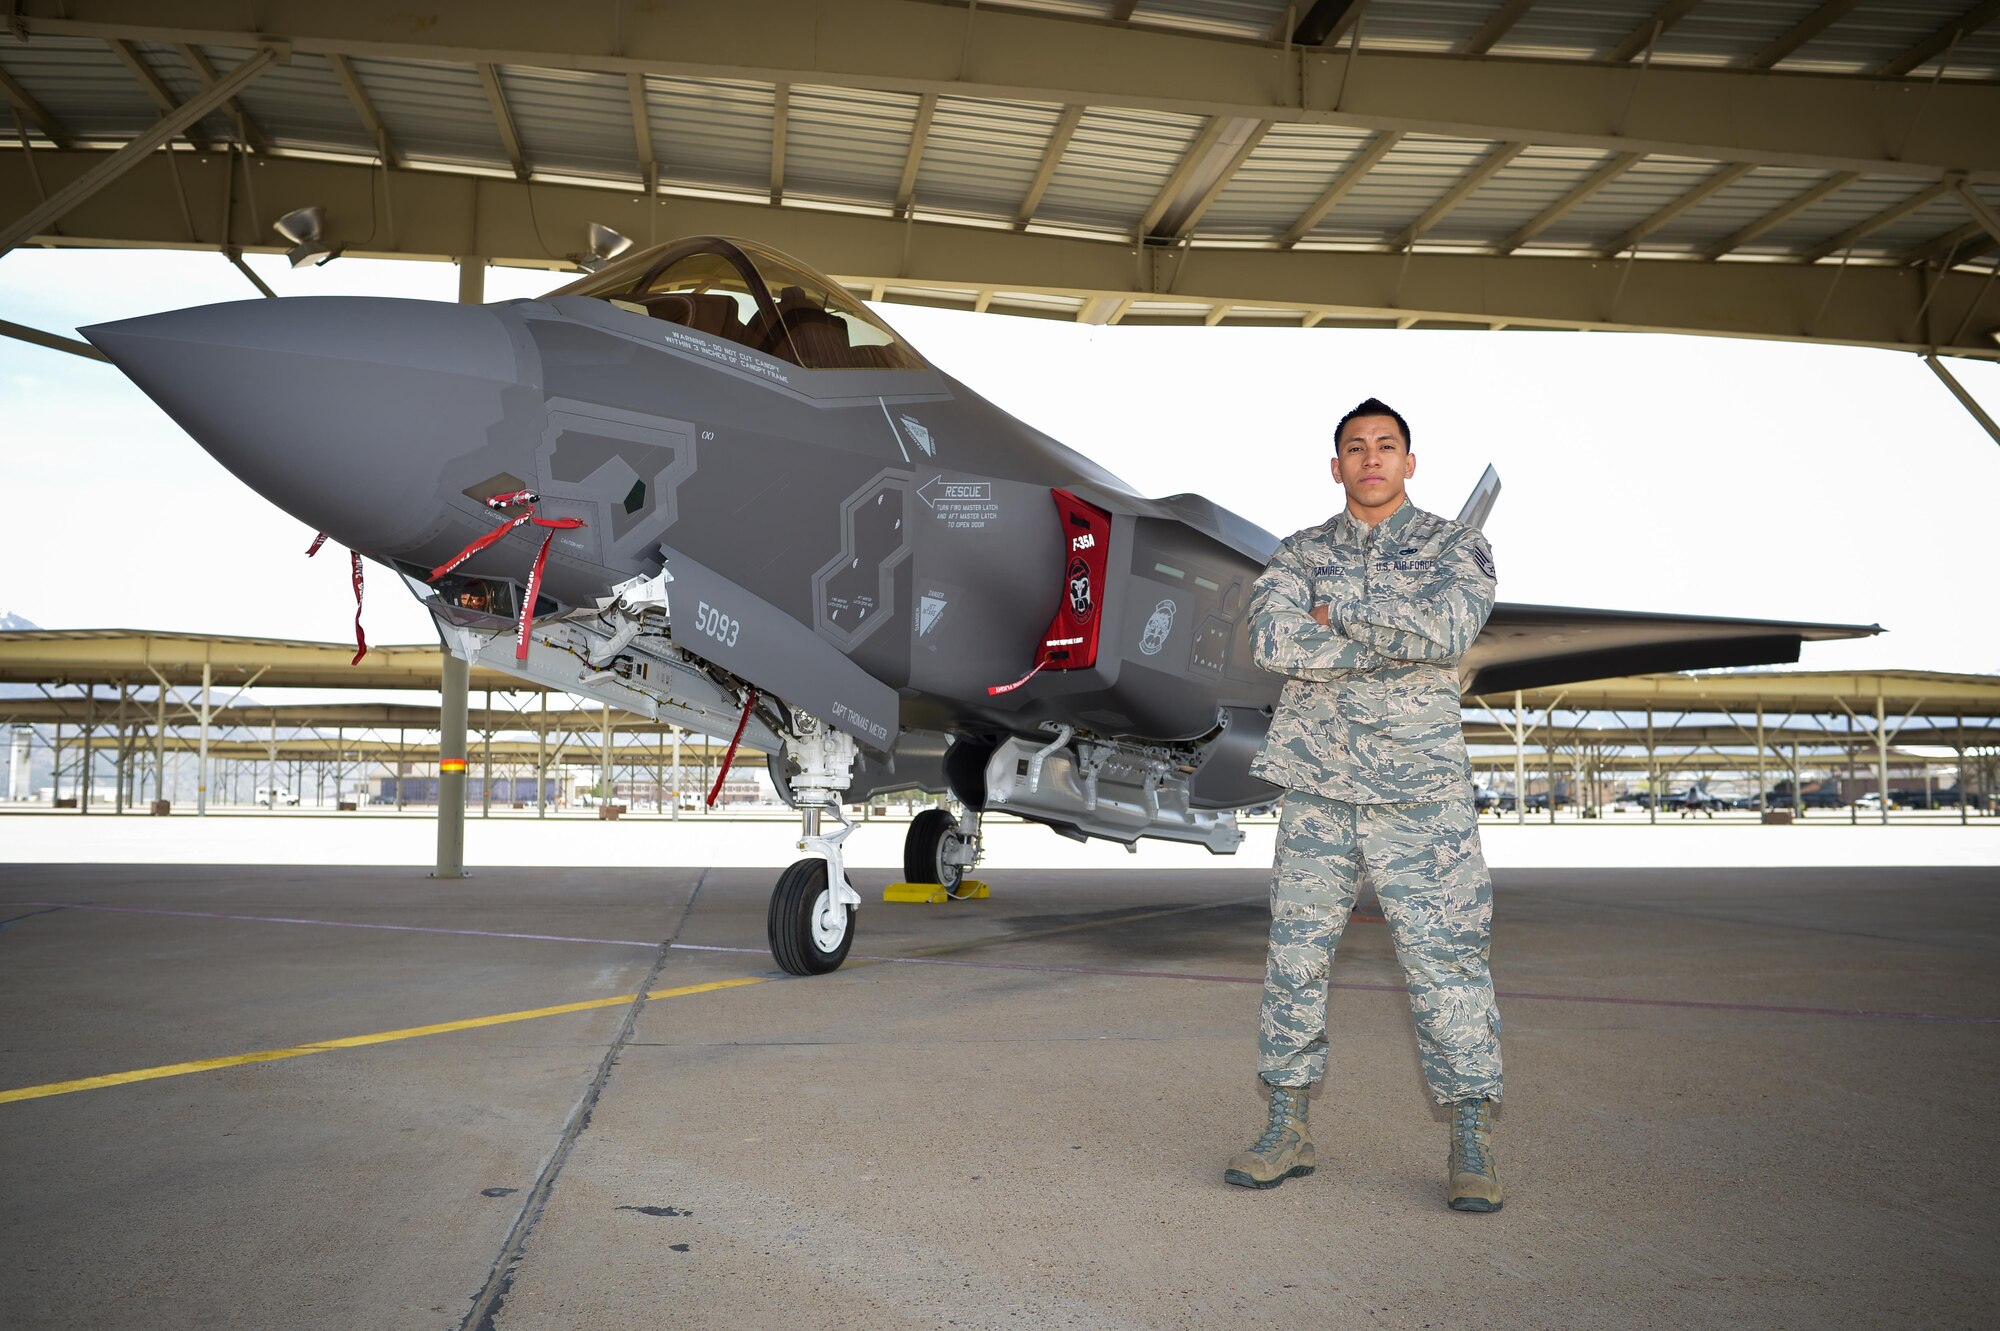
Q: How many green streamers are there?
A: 0